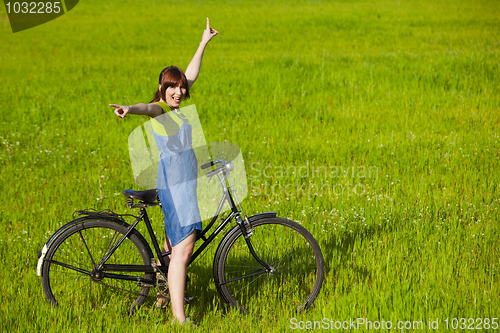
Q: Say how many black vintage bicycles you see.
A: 1